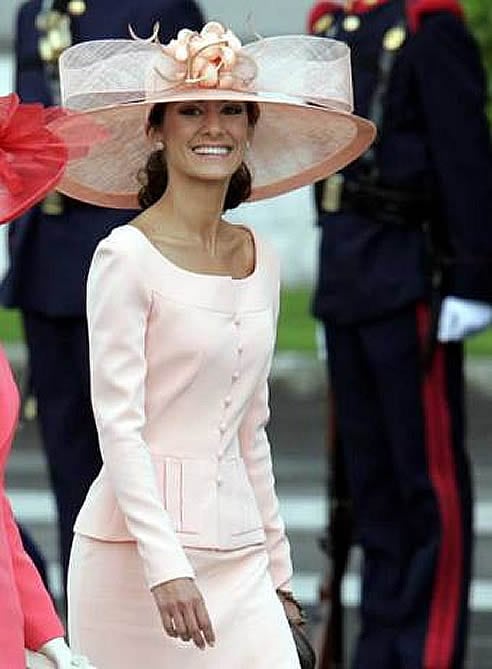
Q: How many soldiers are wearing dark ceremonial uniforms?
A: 2